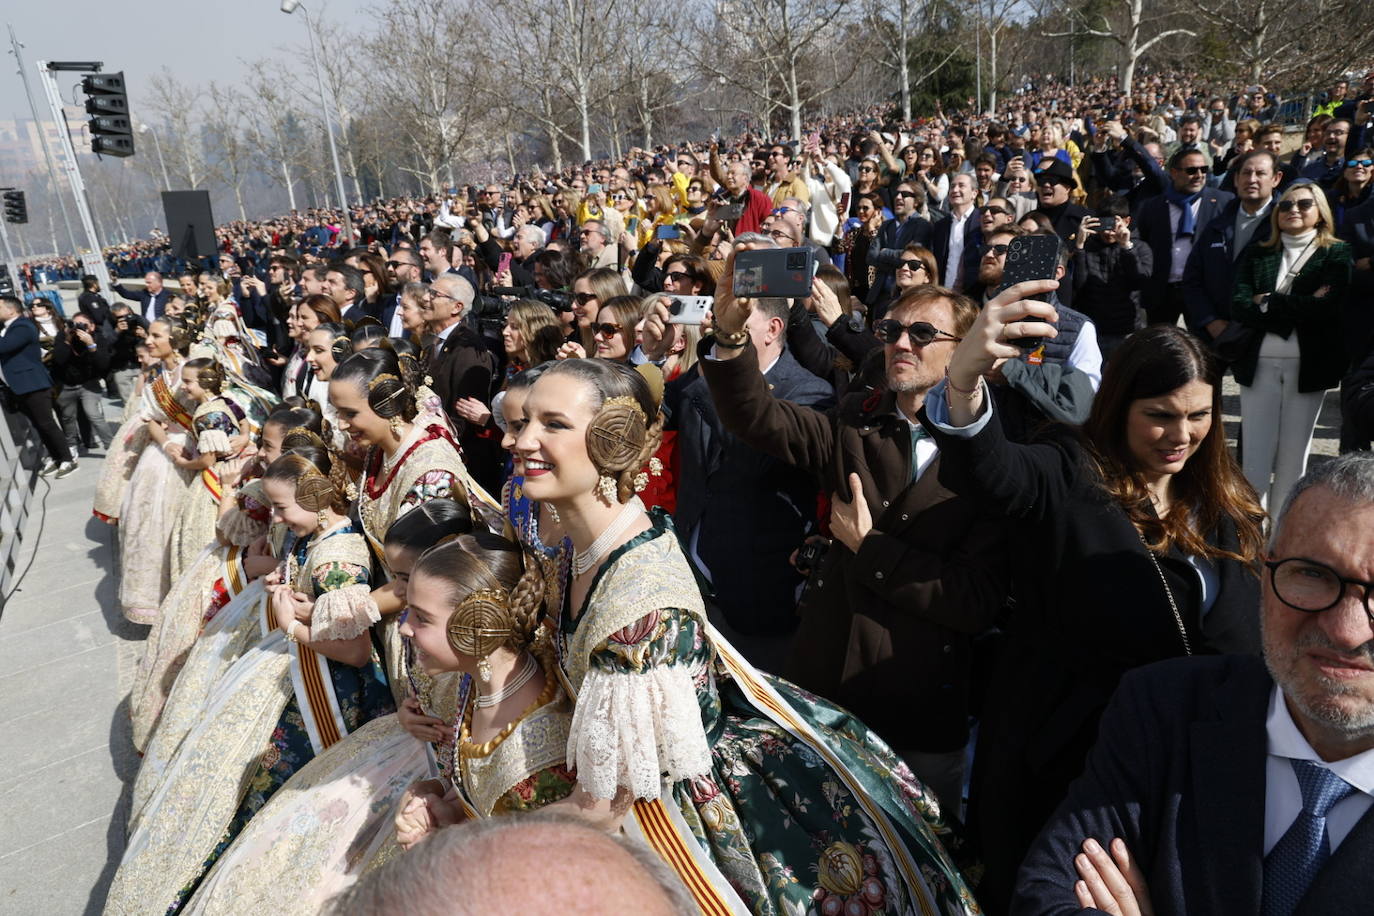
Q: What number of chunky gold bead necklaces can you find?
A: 1